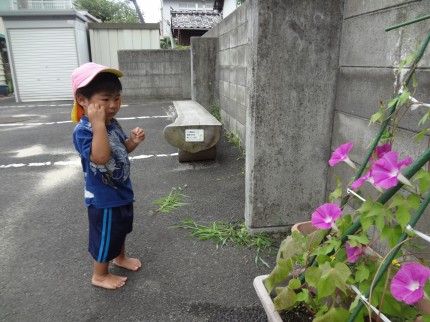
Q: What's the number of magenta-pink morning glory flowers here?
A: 7